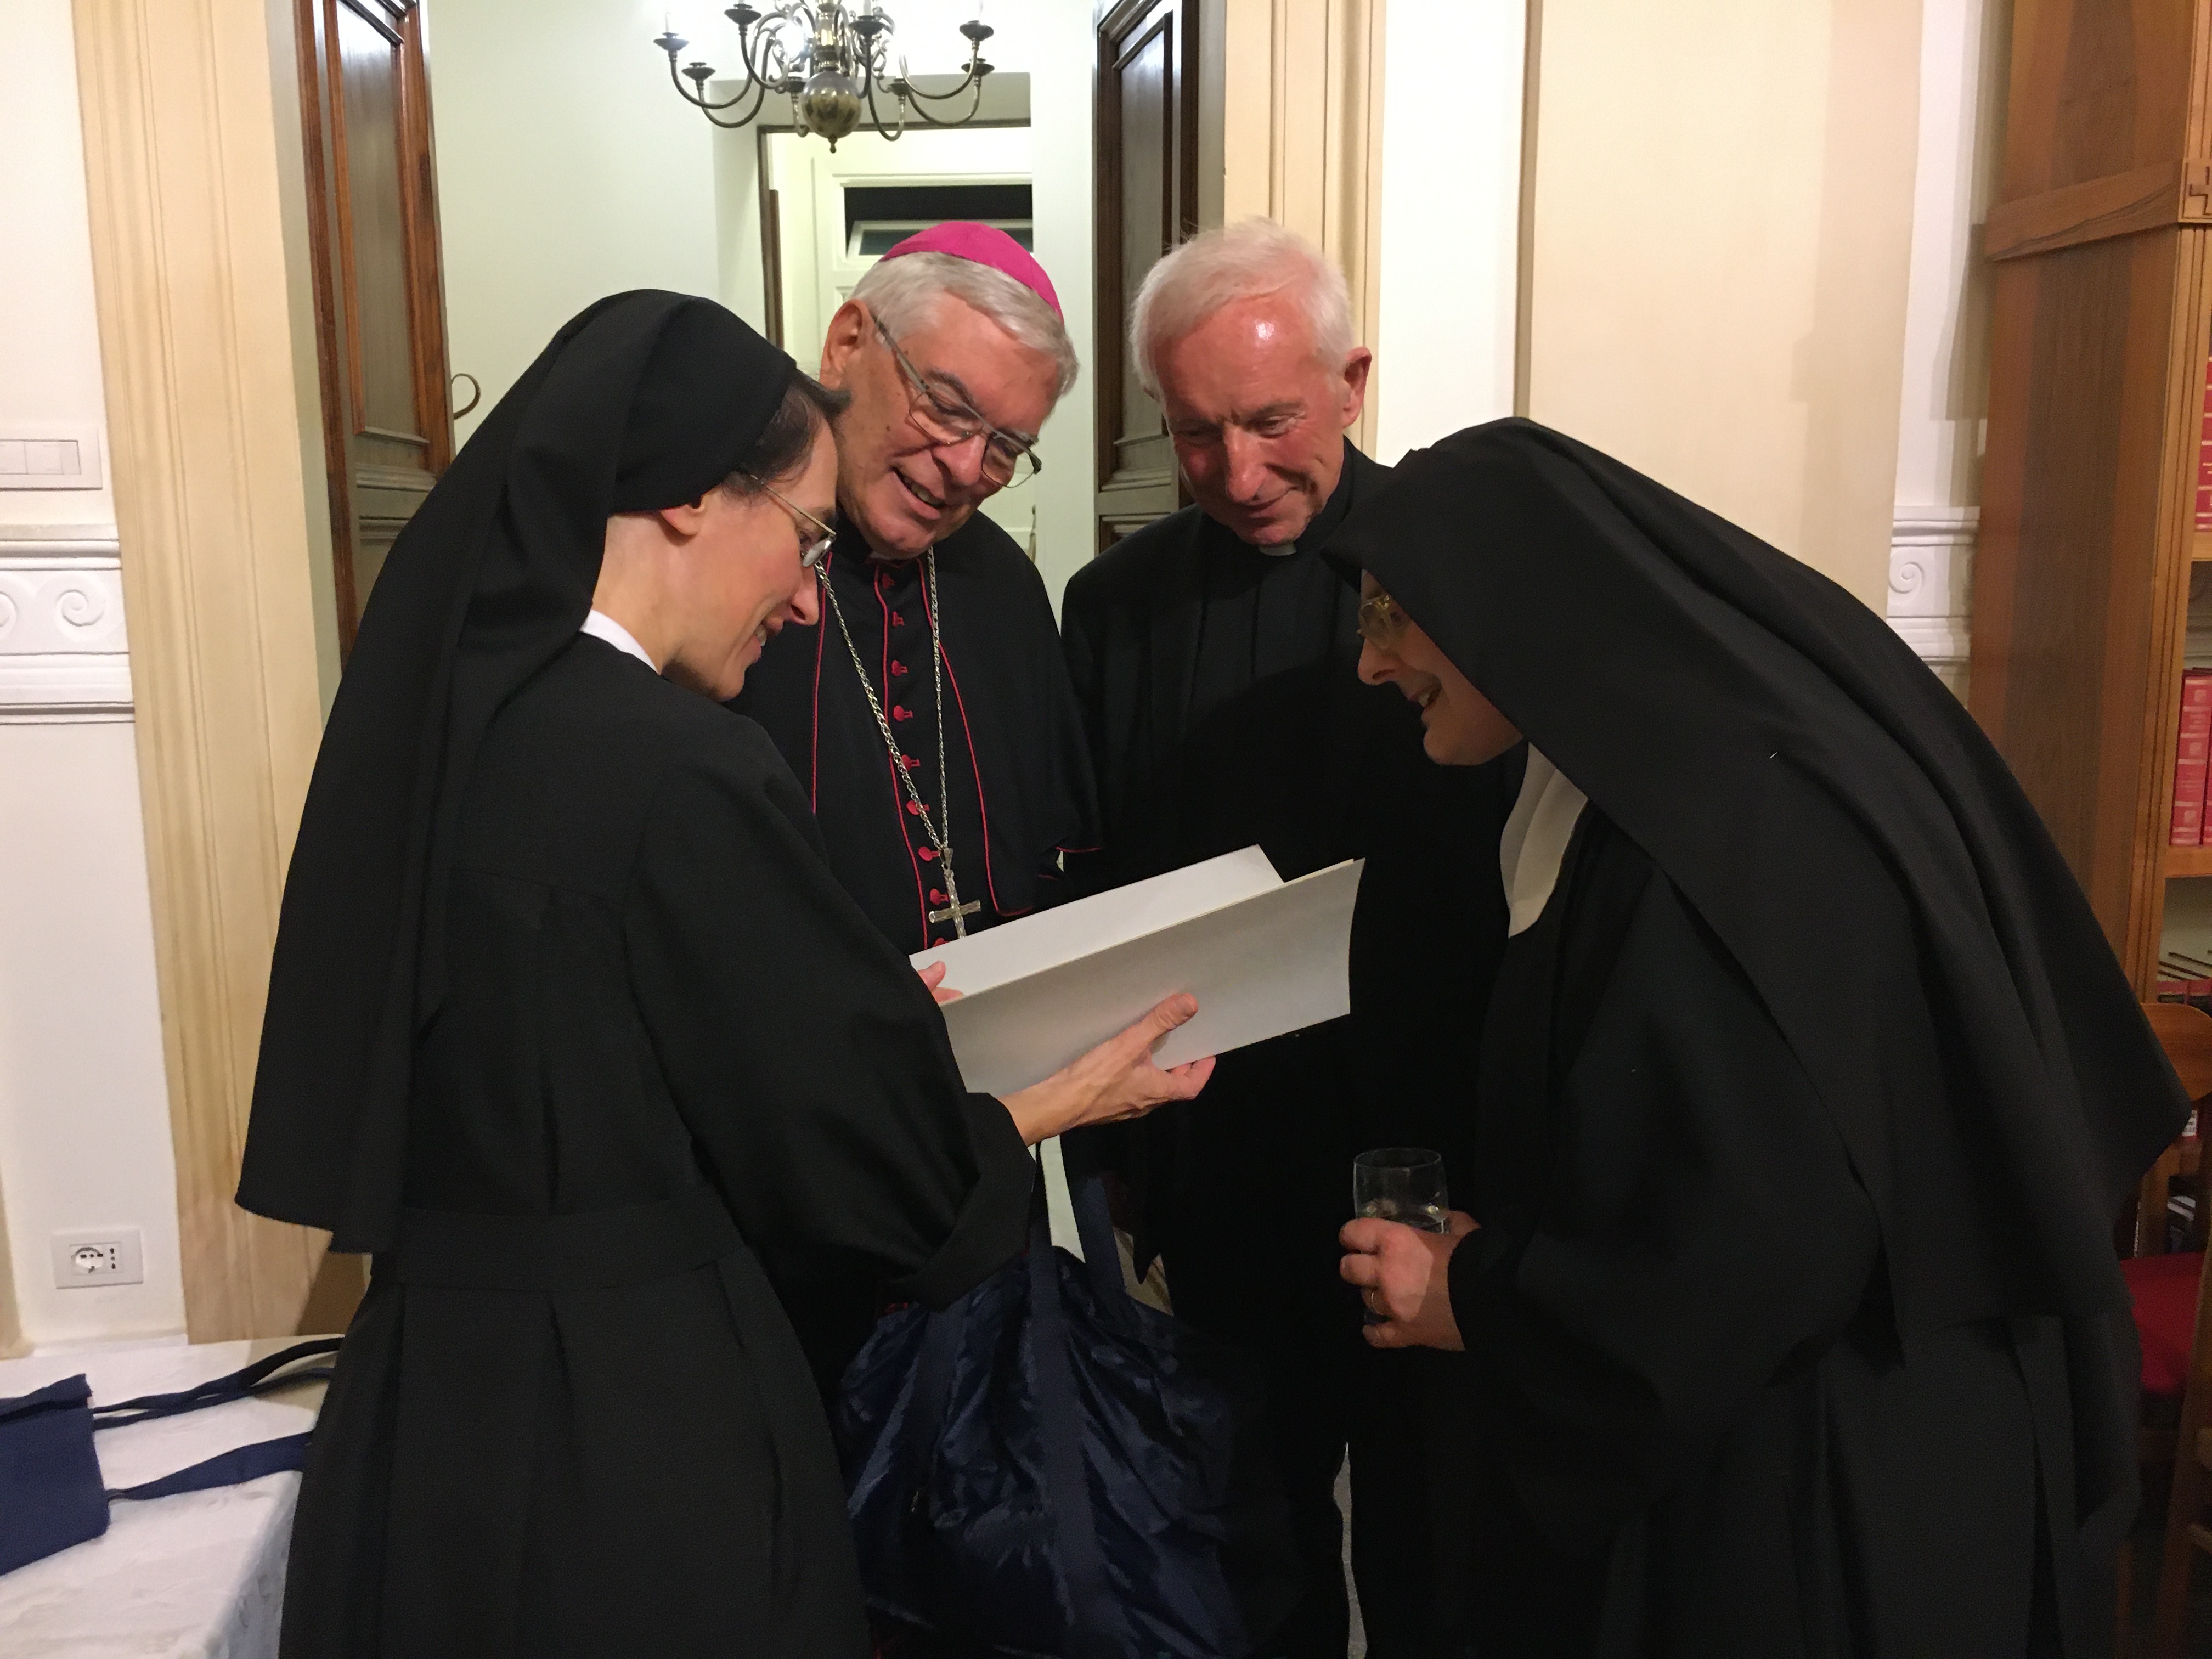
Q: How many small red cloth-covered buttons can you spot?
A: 9